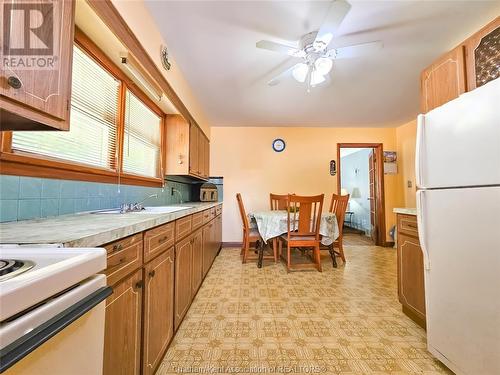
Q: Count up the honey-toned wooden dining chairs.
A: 4